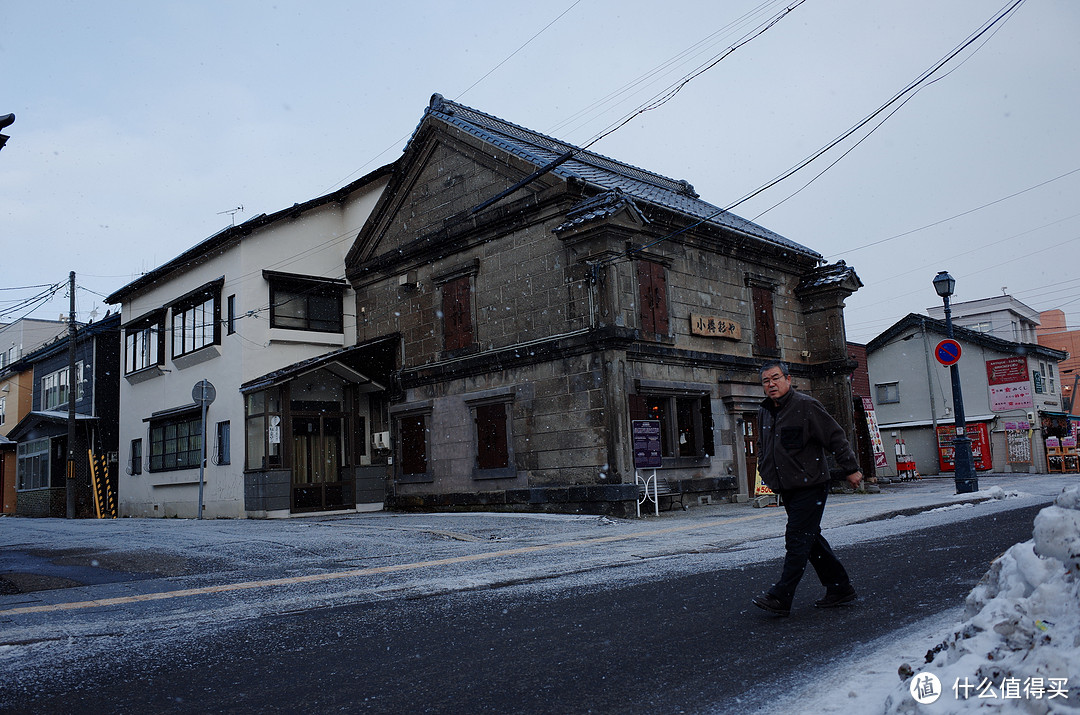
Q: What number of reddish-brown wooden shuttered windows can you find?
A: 5